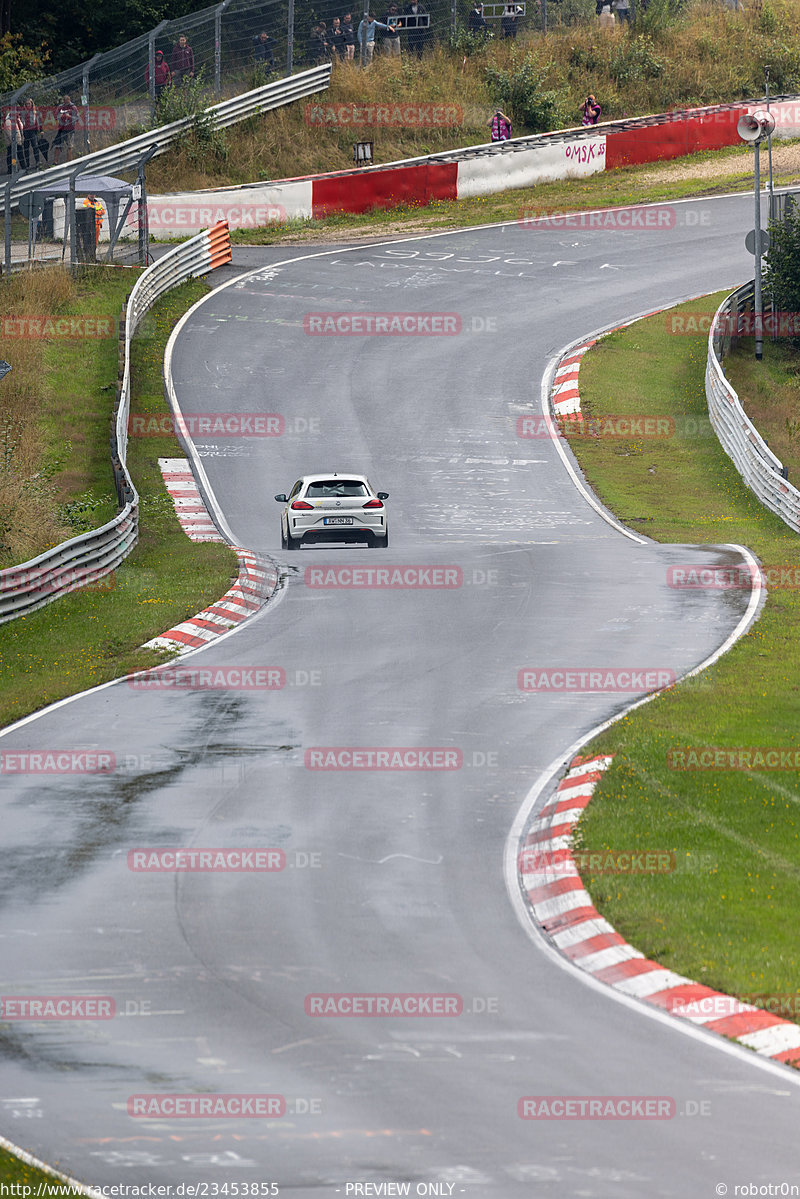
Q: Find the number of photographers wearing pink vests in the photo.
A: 2